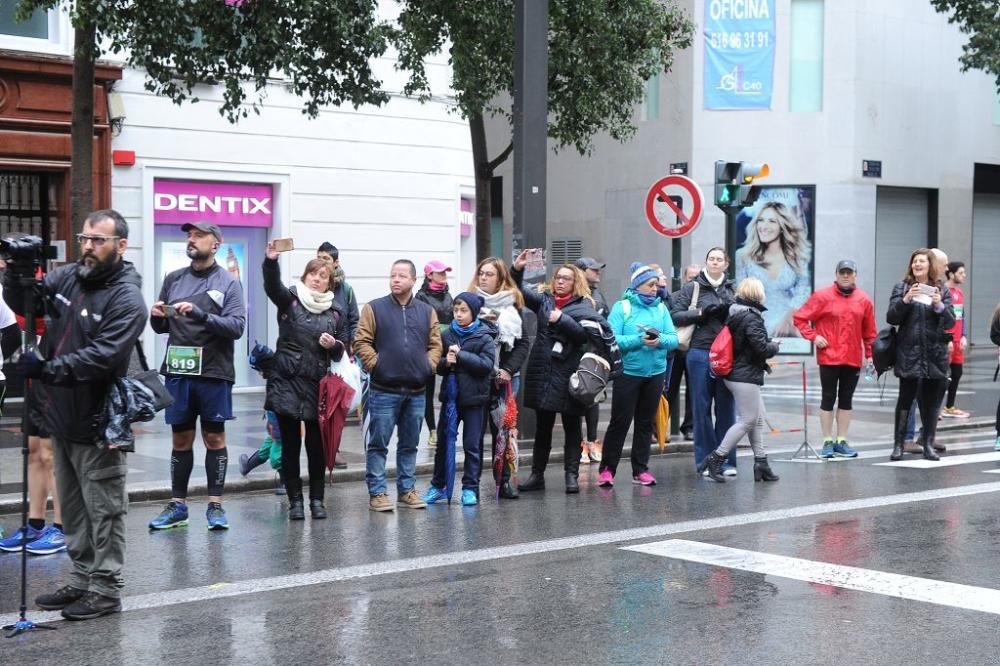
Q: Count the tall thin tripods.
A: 1